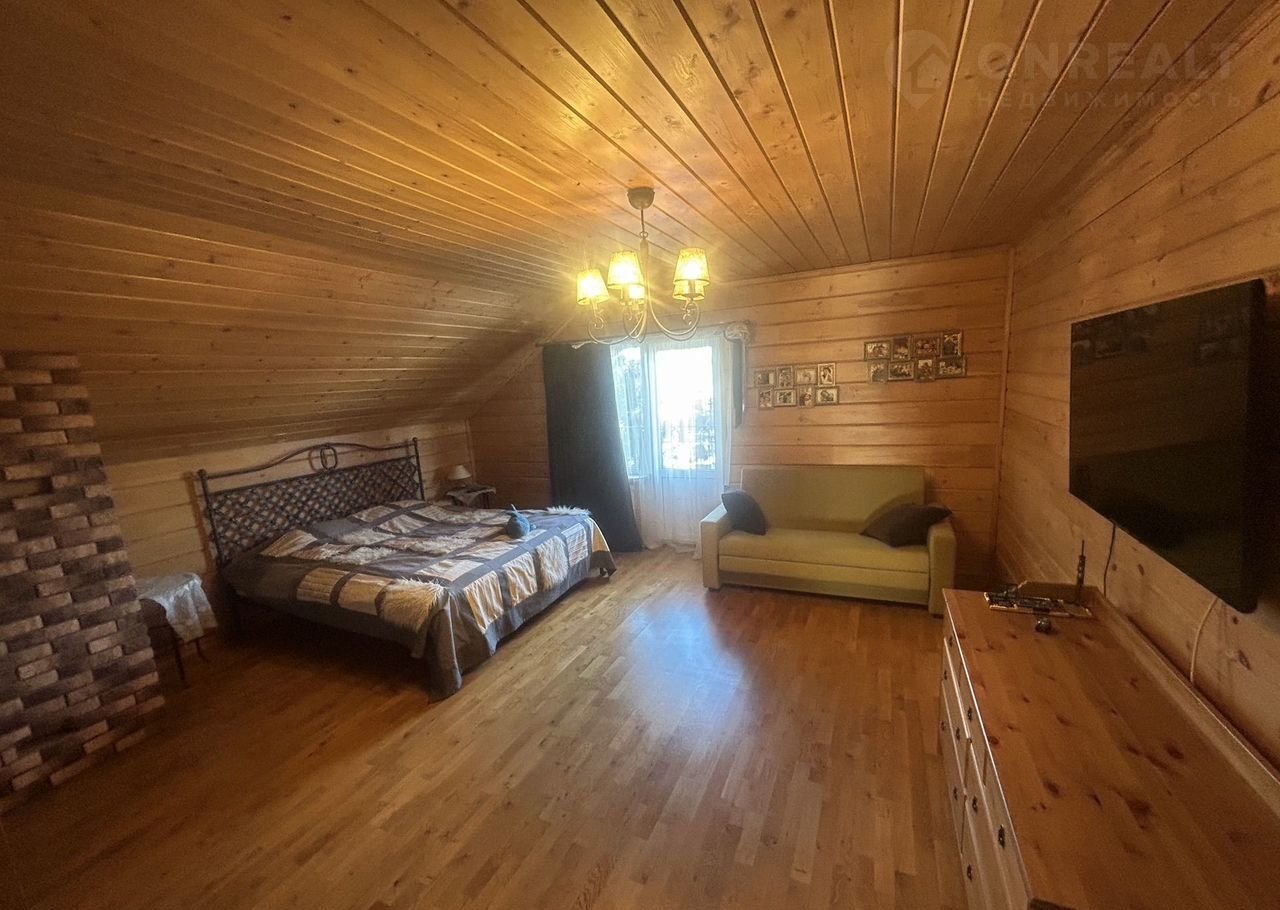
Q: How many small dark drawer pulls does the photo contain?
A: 9